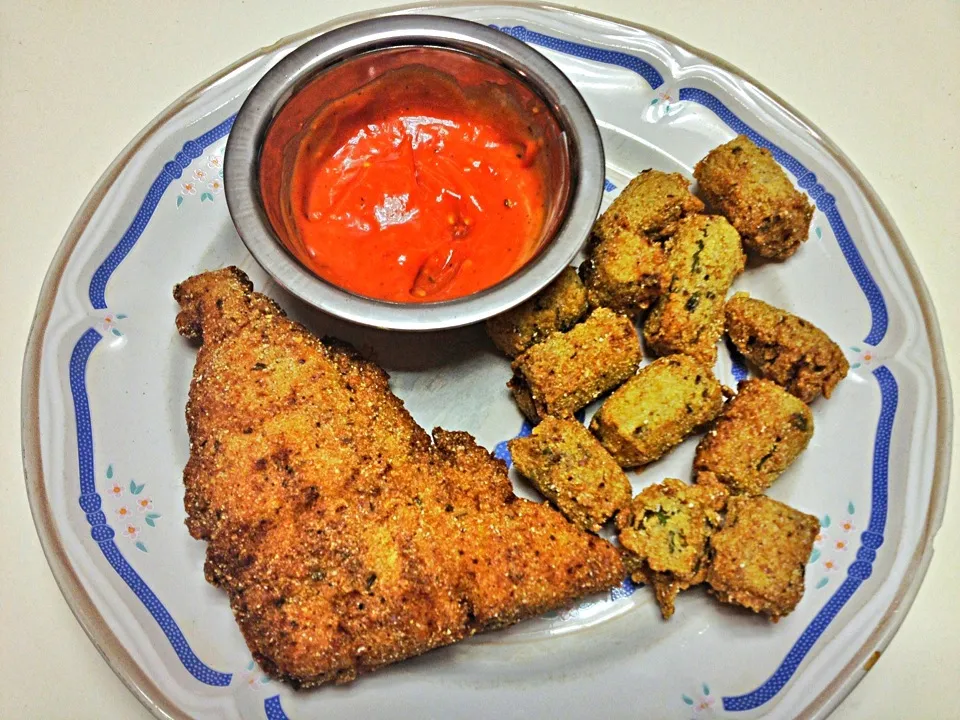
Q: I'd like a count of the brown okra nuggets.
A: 12